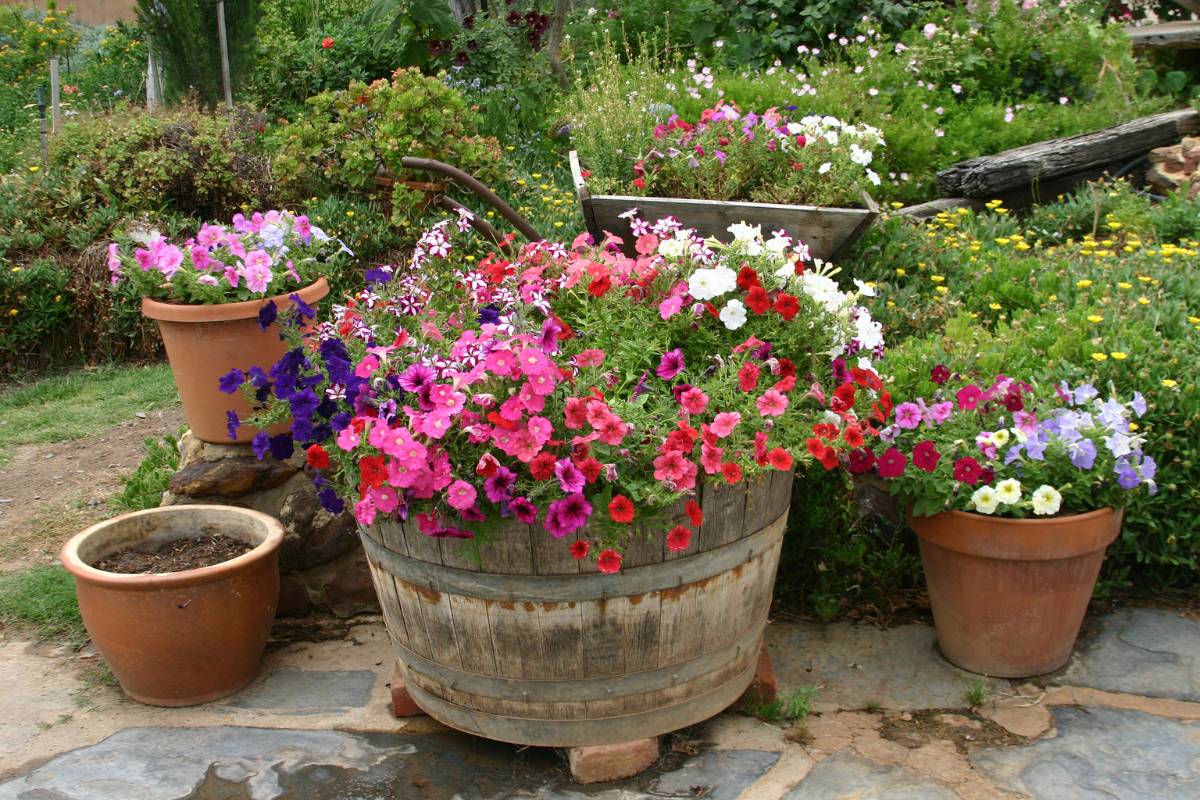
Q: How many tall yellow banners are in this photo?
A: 0